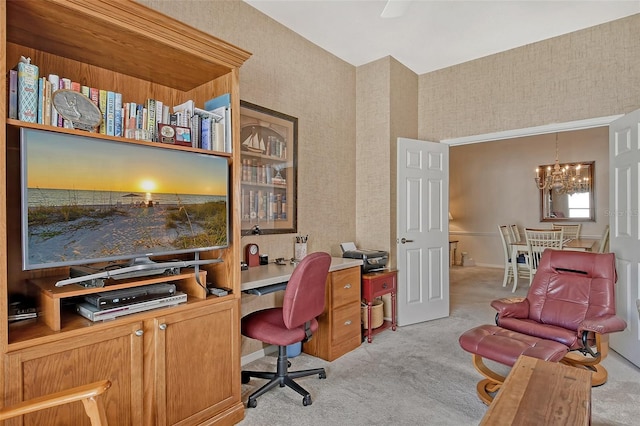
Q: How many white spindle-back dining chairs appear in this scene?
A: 5